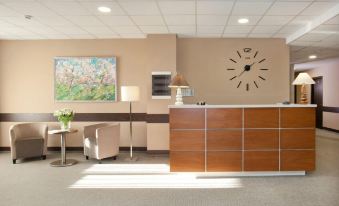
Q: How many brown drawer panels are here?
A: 12